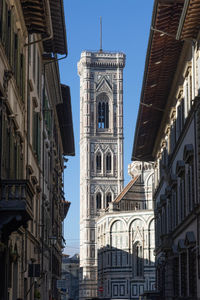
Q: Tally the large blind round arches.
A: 3